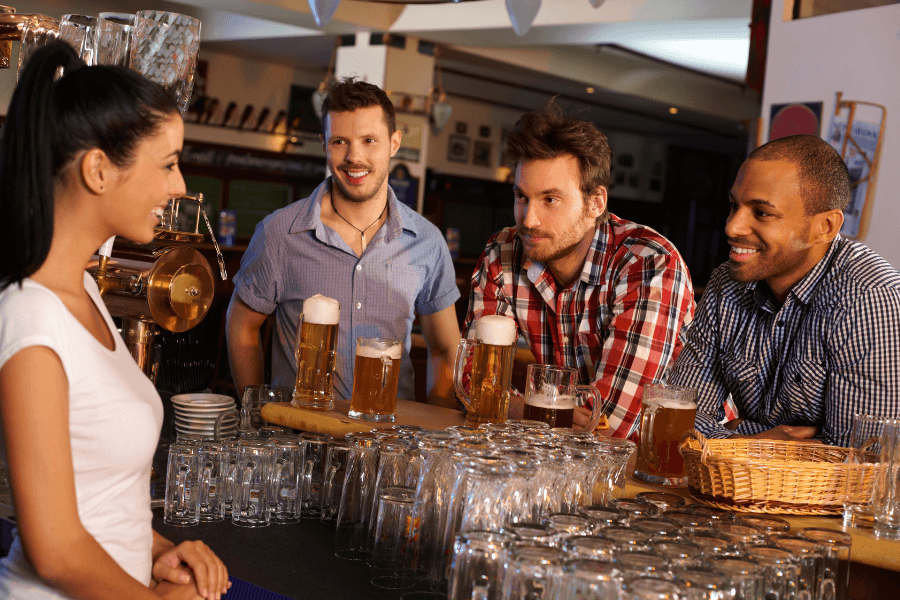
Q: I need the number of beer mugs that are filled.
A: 5